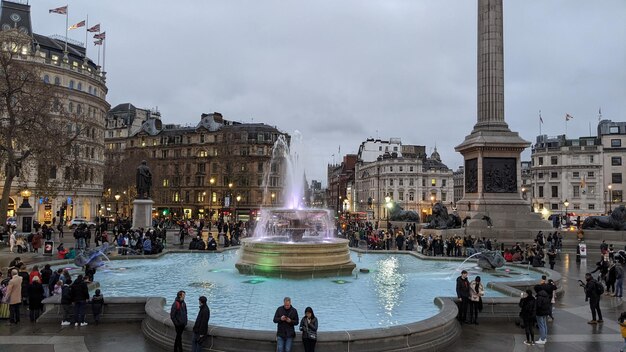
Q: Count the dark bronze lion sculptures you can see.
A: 3